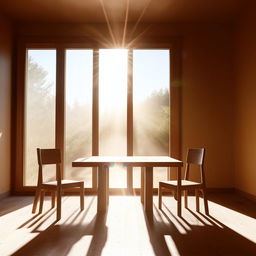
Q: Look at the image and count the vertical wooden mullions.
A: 3